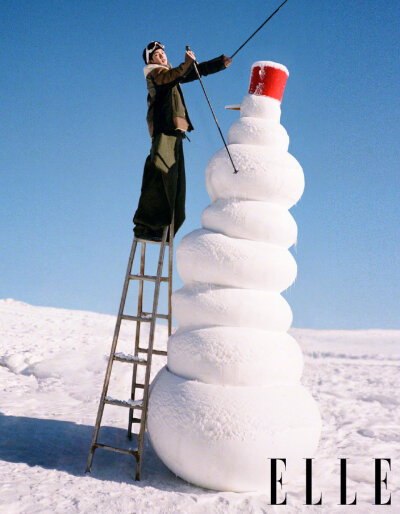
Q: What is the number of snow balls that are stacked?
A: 8